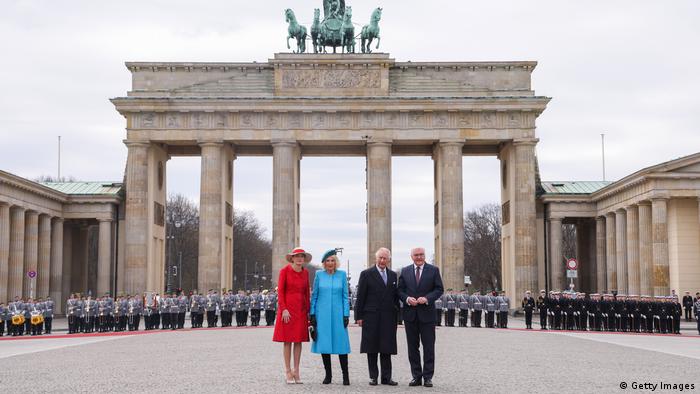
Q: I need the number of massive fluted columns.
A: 6